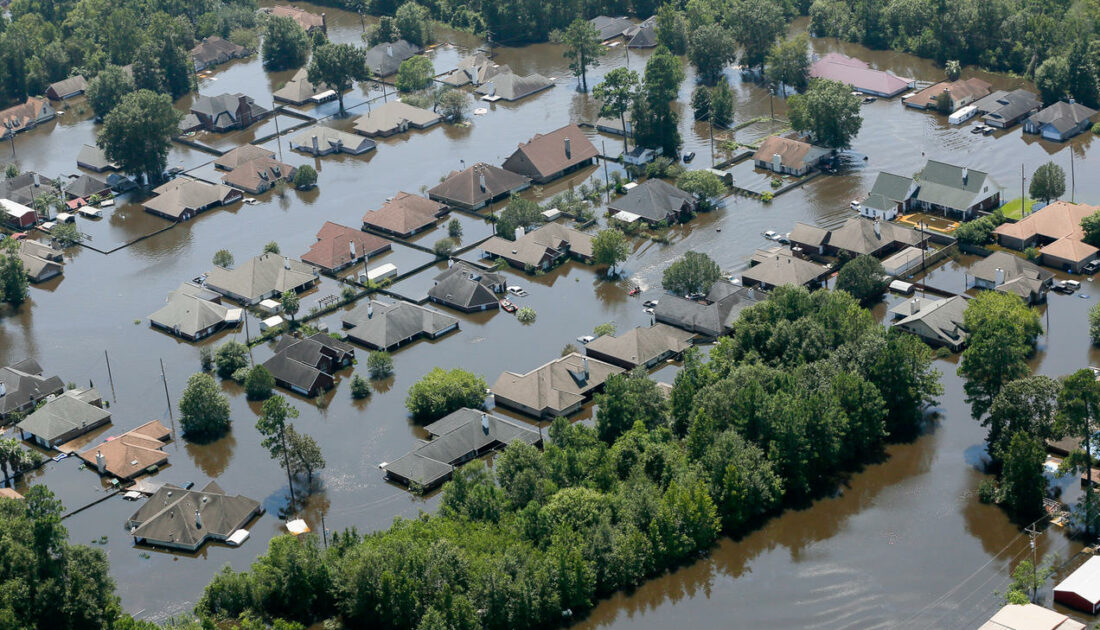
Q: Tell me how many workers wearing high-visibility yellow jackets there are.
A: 0